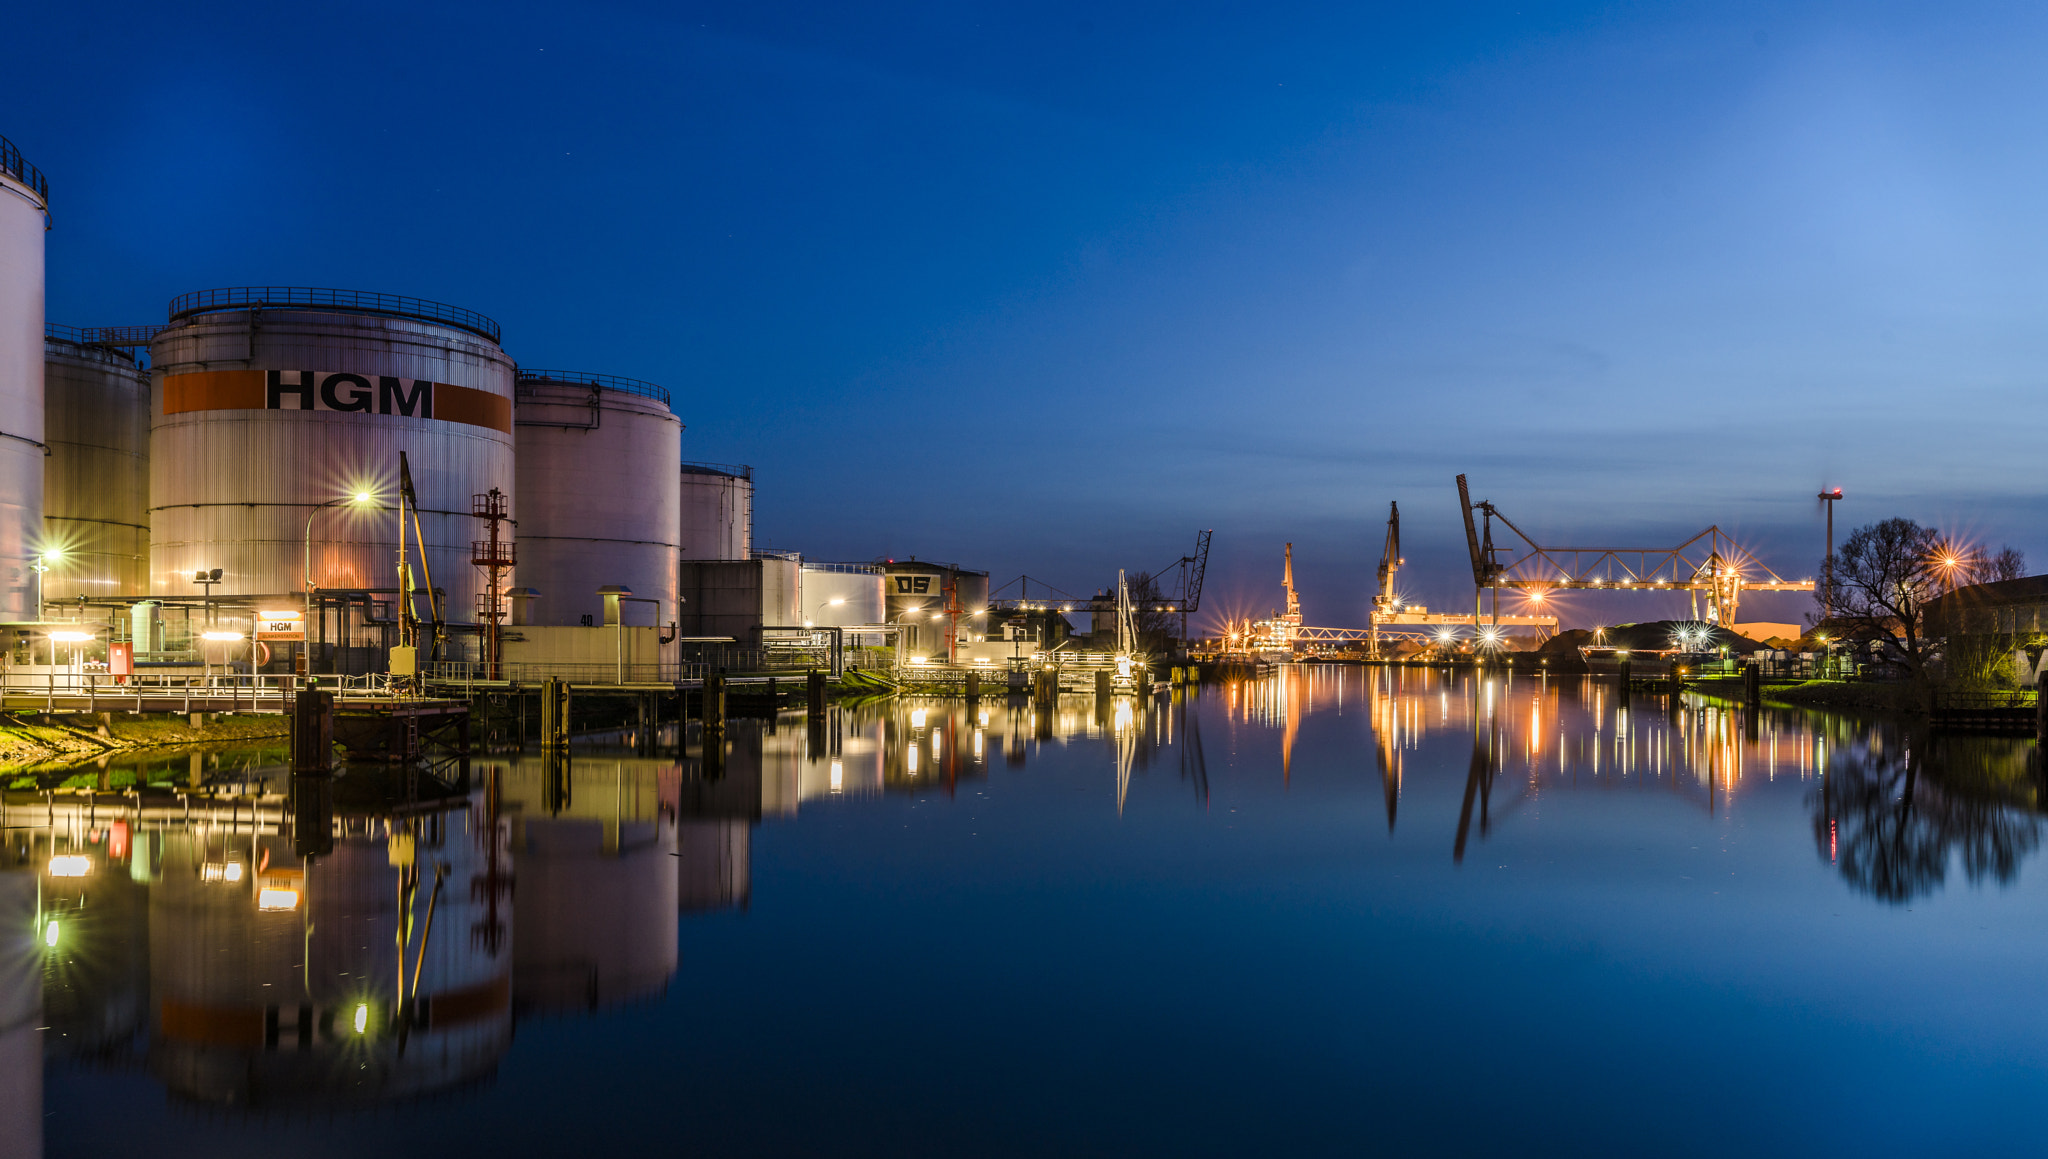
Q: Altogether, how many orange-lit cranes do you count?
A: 3